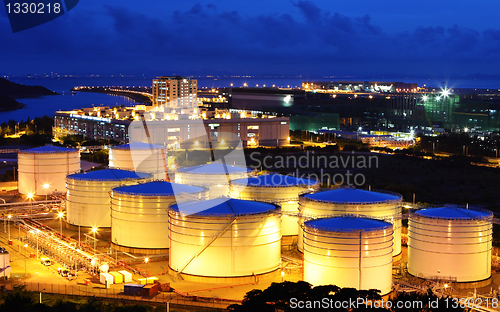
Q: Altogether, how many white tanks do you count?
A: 10